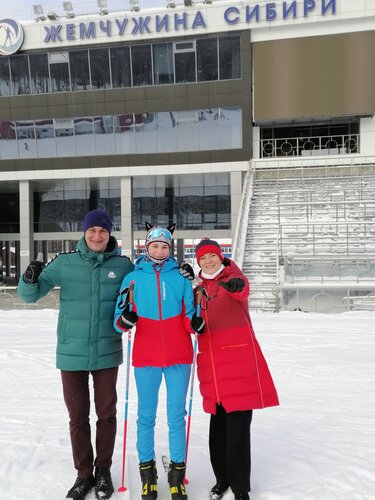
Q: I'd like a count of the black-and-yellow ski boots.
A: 2